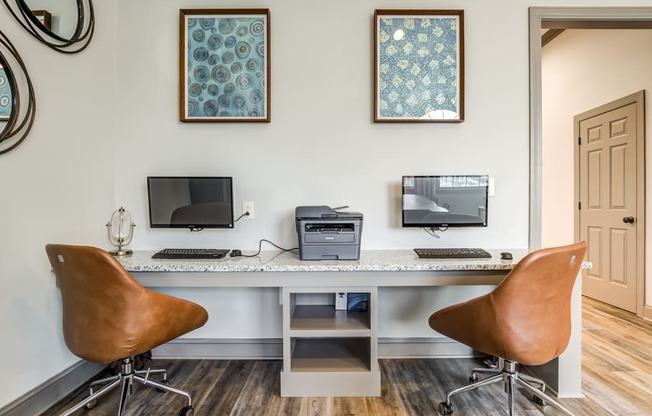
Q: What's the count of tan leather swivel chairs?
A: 2